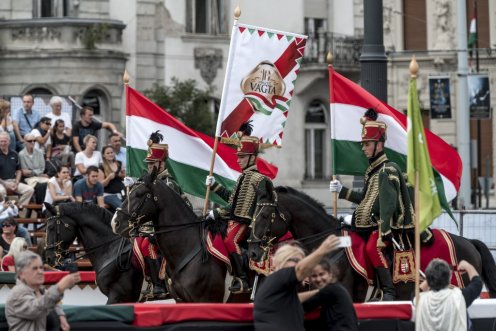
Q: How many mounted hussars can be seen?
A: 3